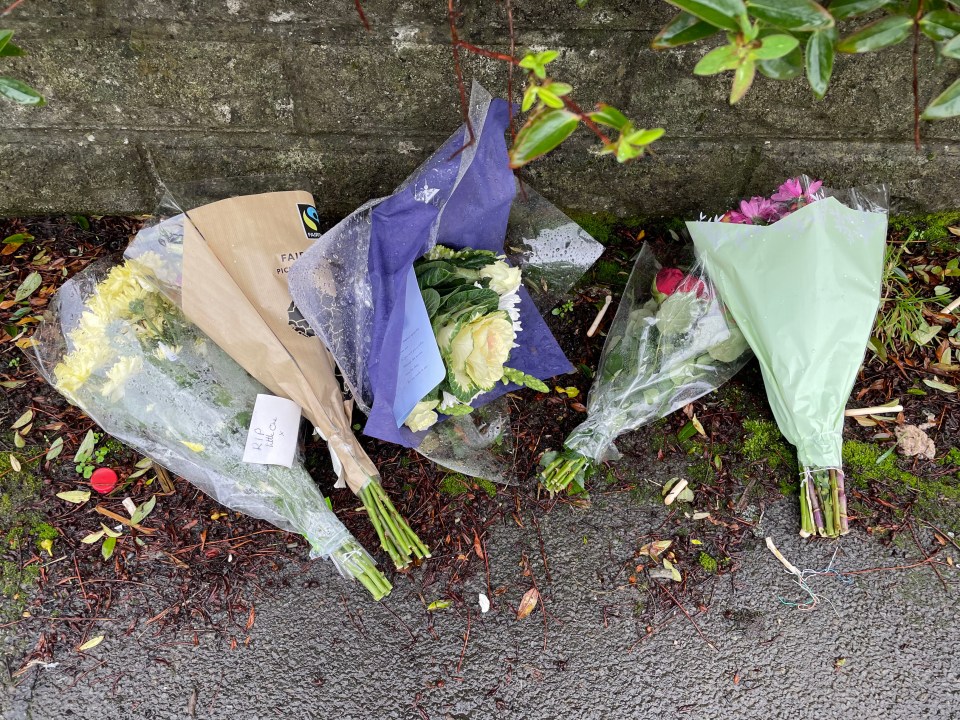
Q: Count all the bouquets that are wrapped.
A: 5